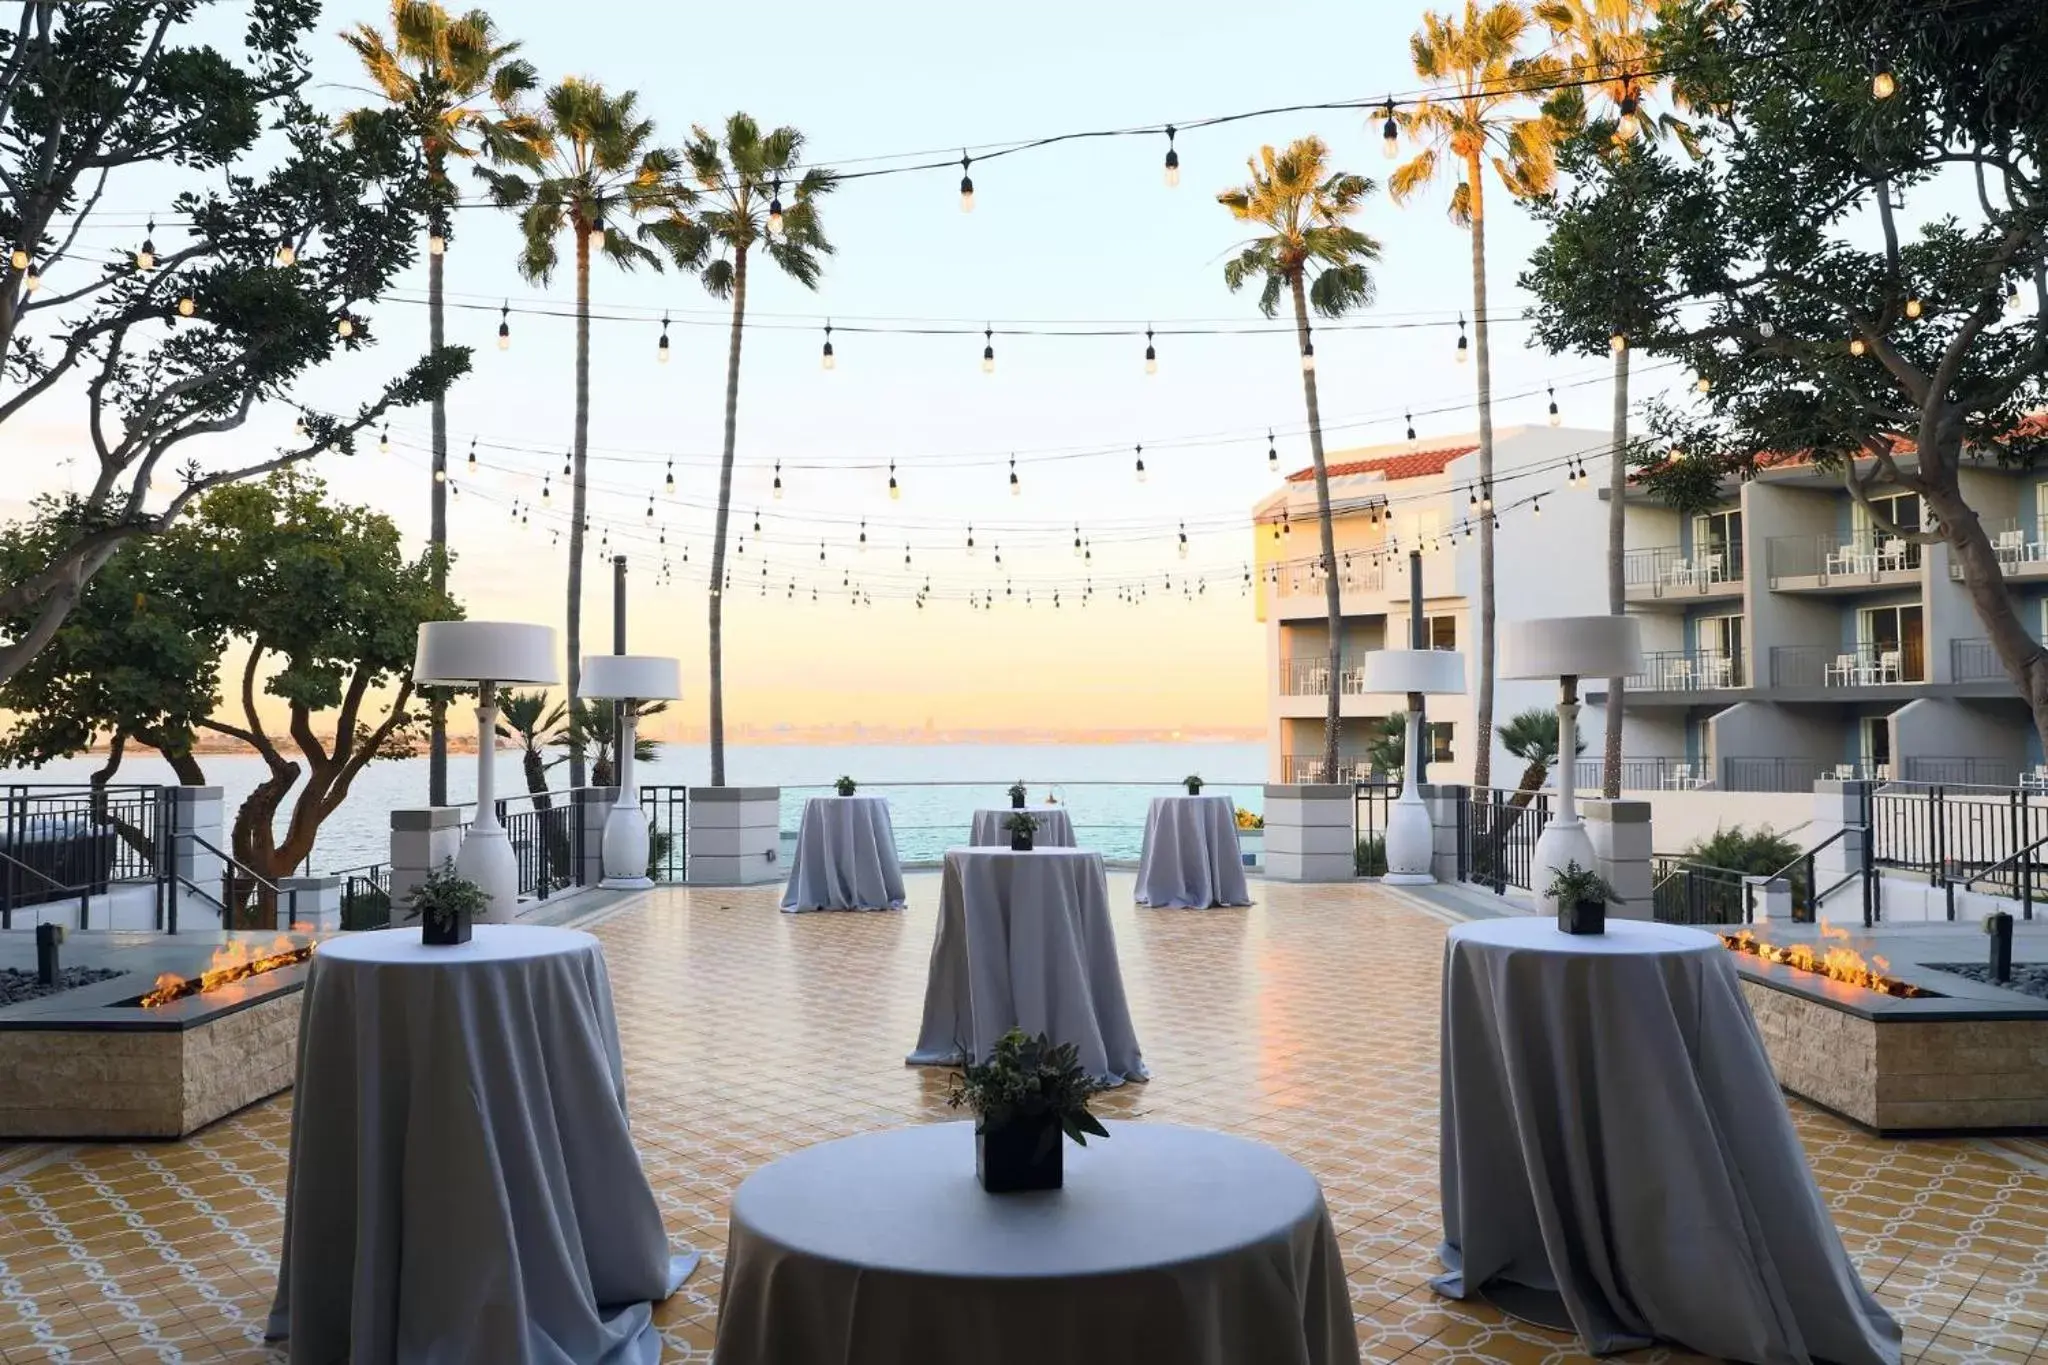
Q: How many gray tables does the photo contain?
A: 7